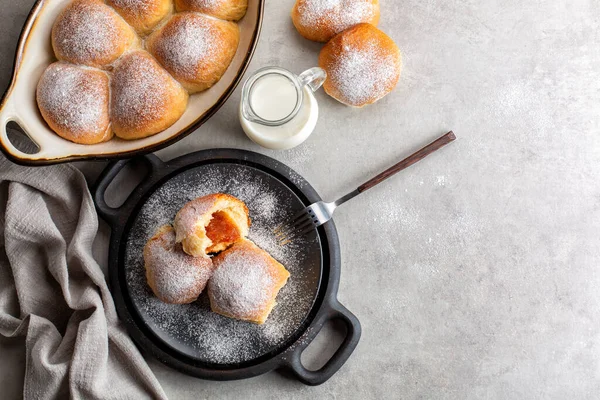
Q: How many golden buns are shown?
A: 11